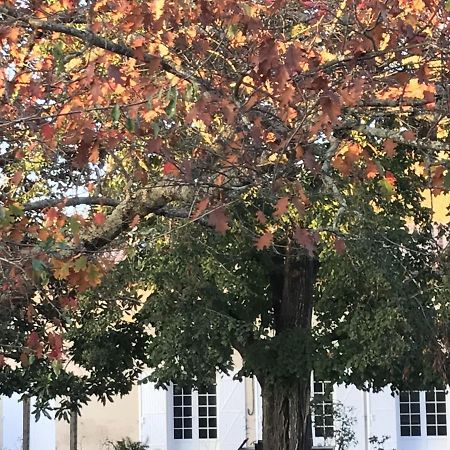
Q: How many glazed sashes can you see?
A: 5